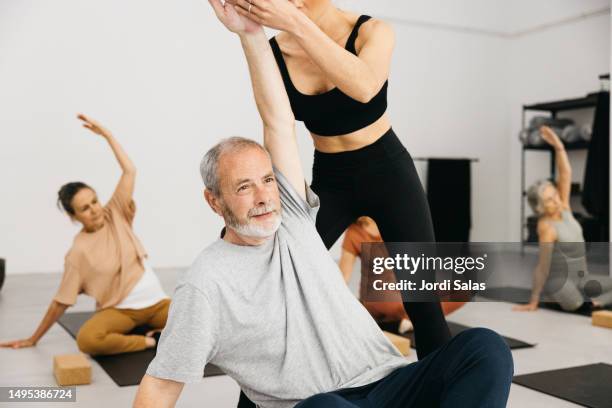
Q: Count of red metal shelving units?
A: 0